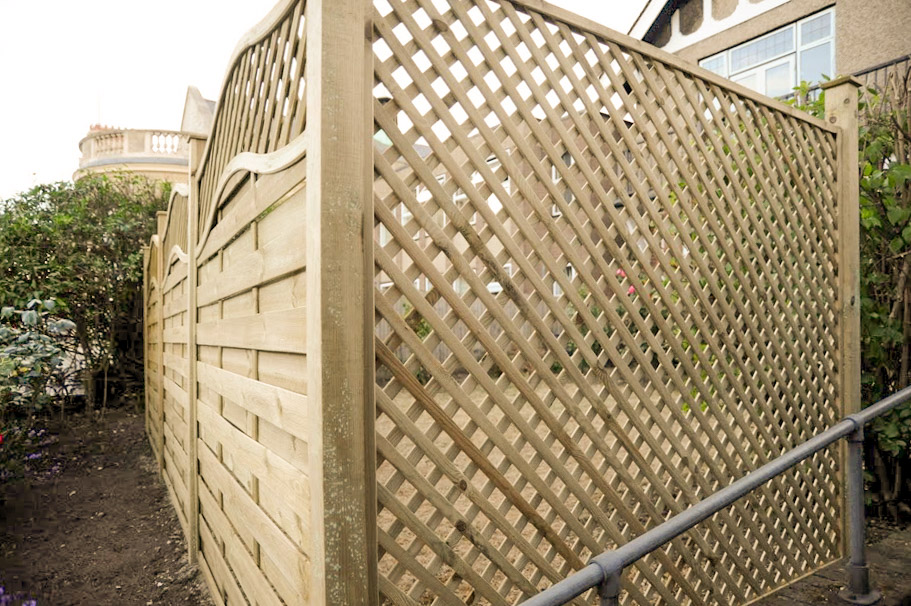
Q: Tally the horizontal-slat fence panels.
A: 3